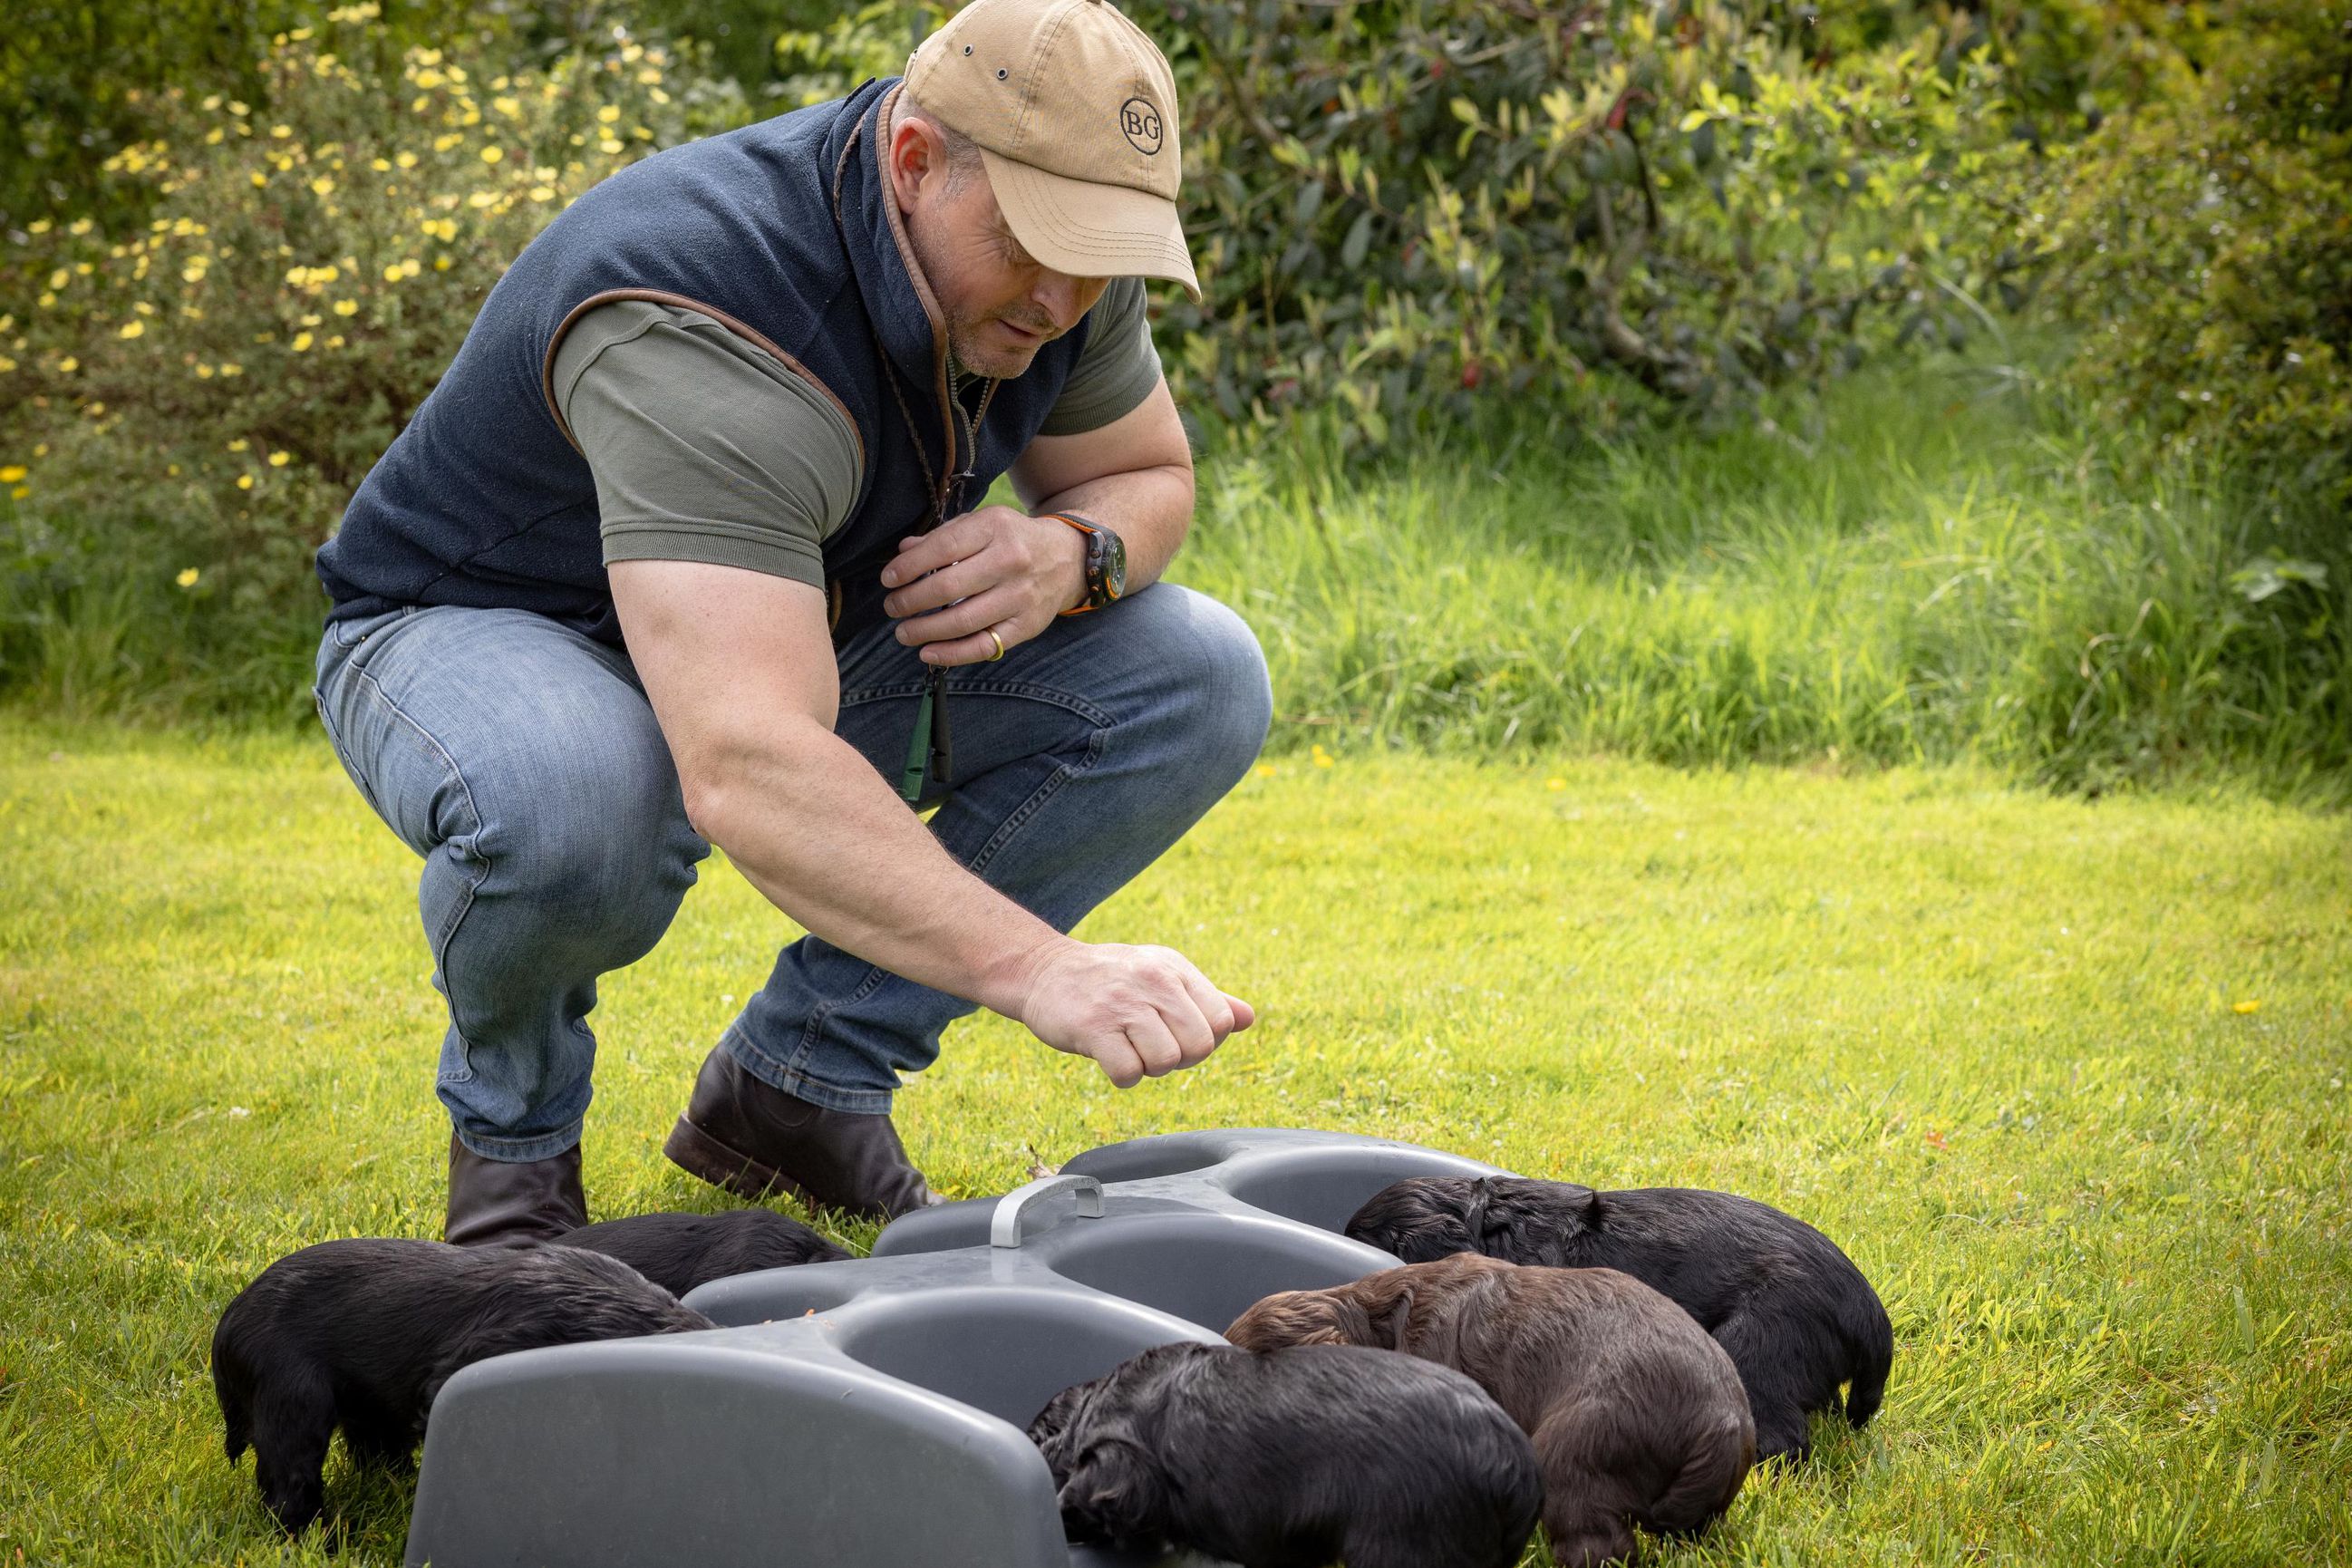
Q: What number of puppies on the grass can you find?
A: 5